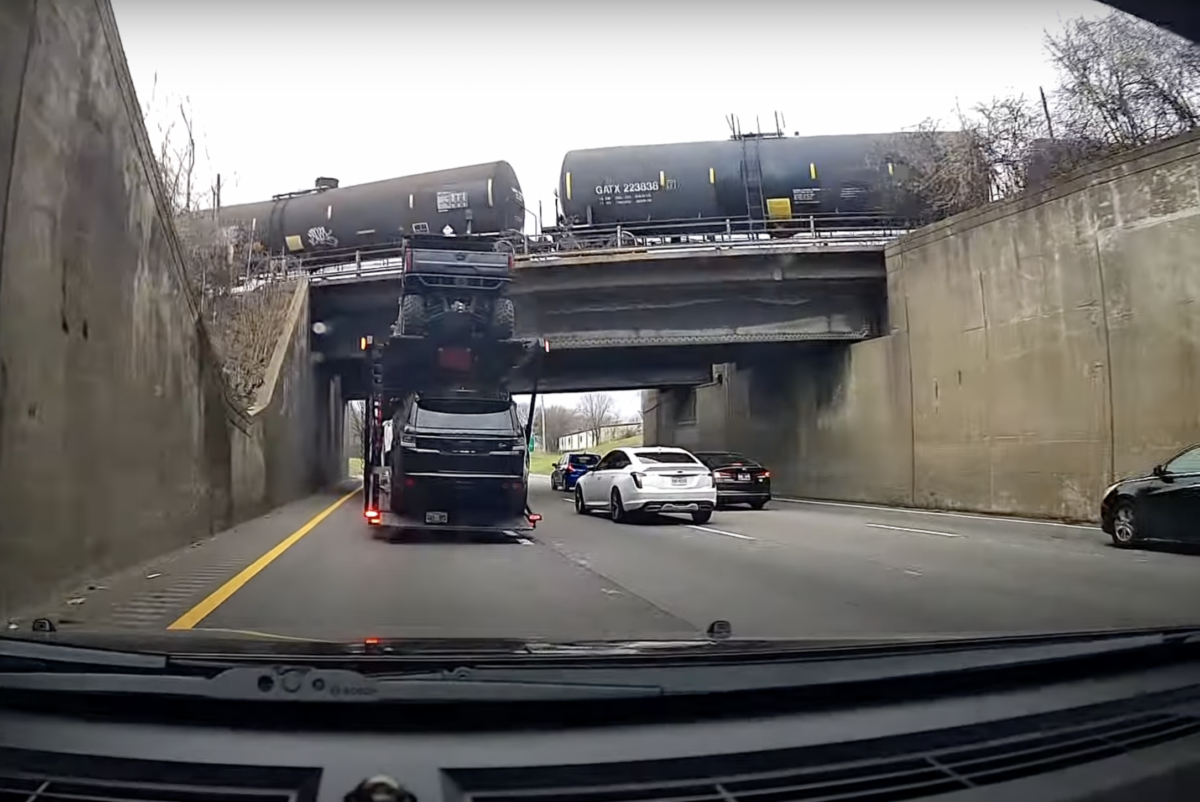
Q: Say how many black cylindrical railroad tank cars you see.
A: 2